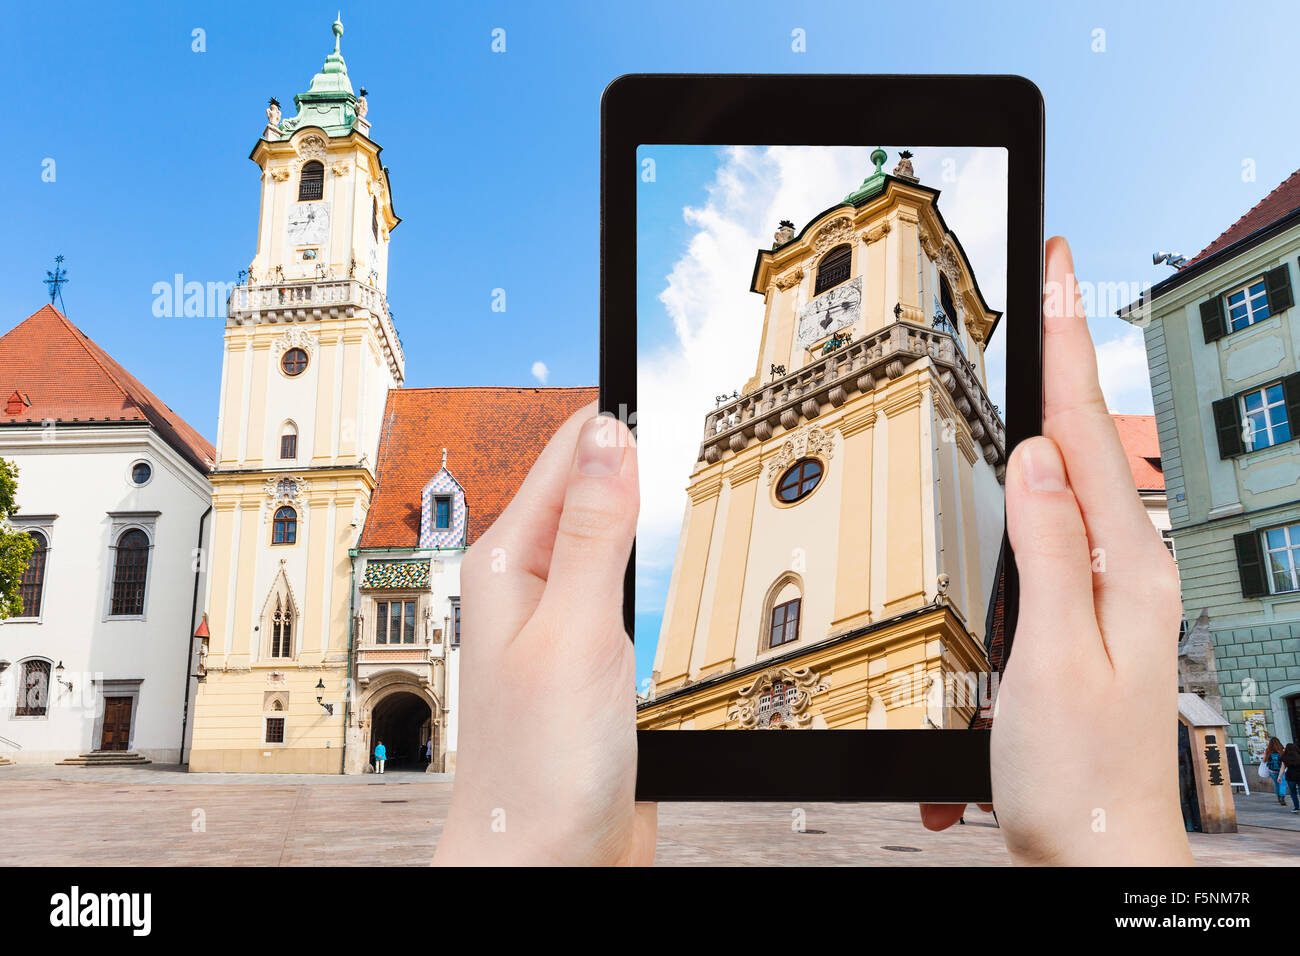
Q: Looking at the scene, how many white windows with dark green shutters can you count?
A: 3